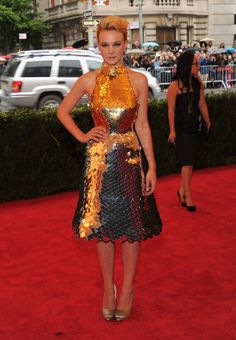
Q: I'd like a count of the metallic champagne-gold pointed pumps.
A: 2